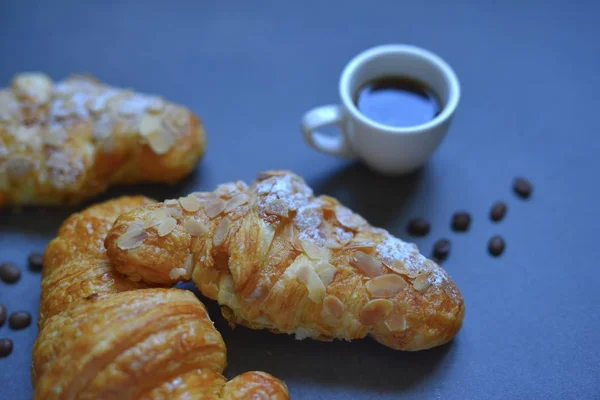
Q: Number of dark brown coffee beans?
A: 11